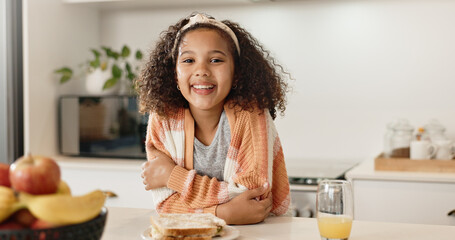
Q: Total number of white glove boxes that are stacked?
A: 0